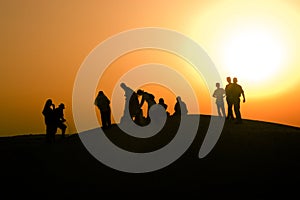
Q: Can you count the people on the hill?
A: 10